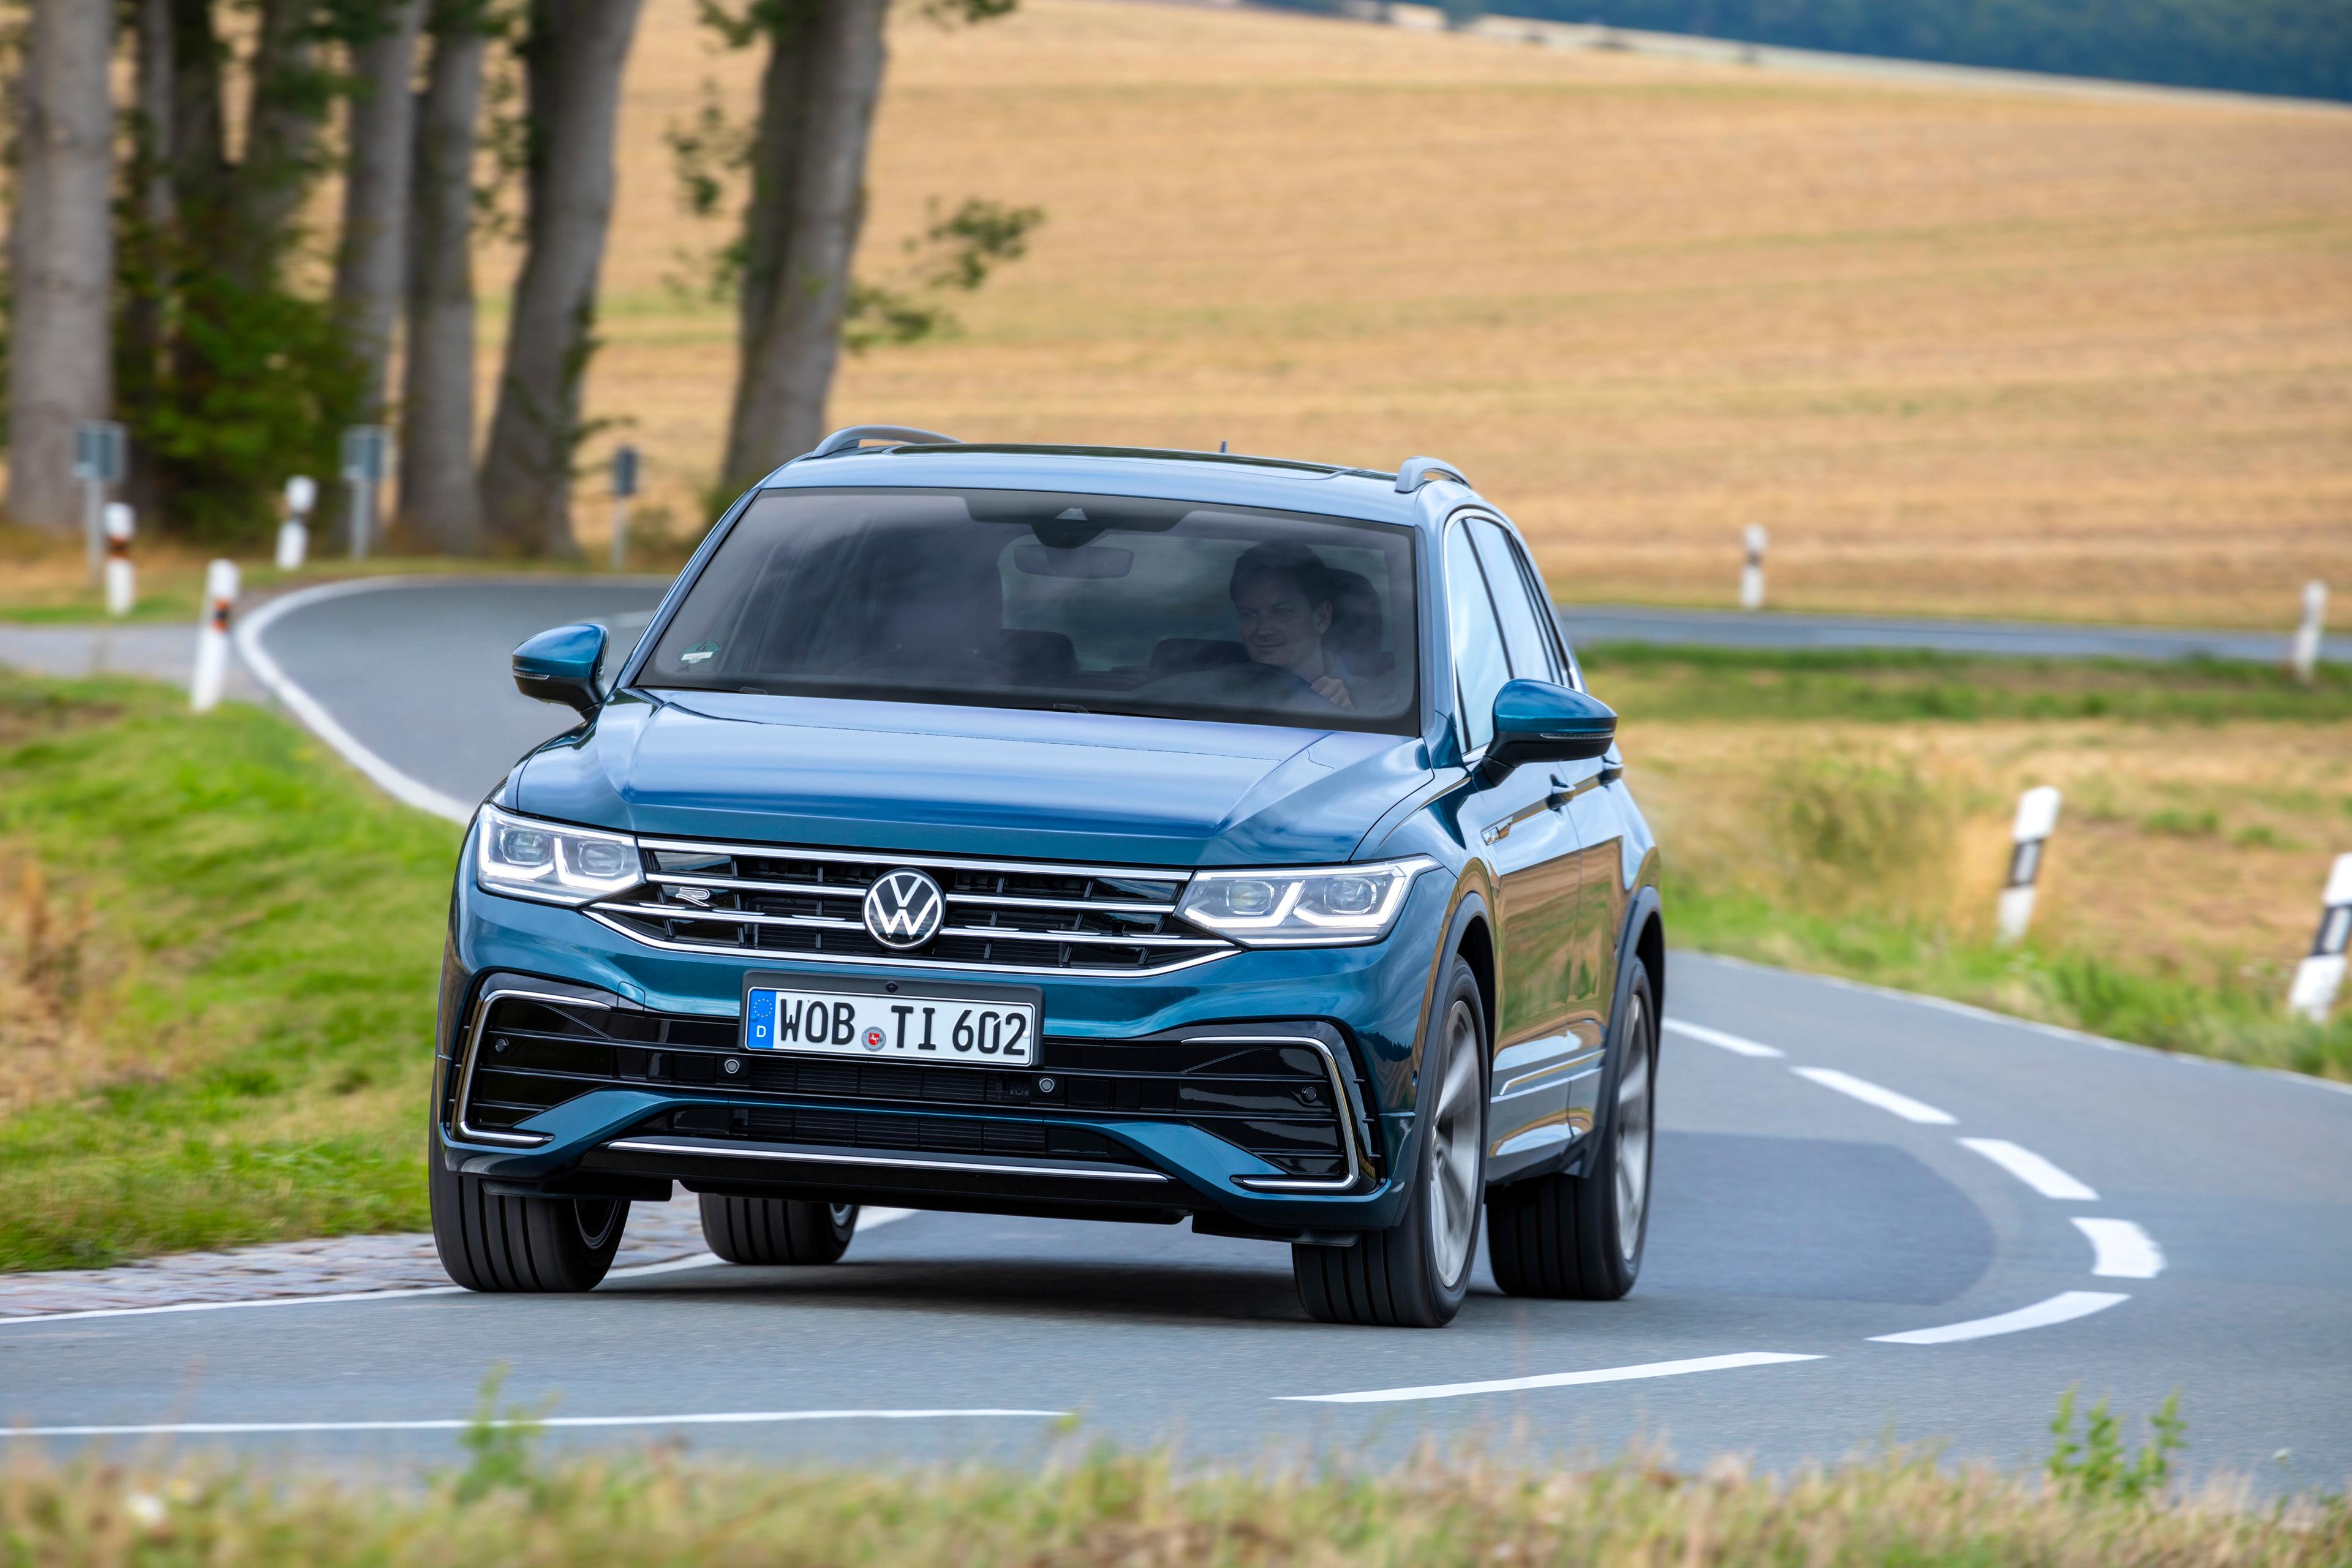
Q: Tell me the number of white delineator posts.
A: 7